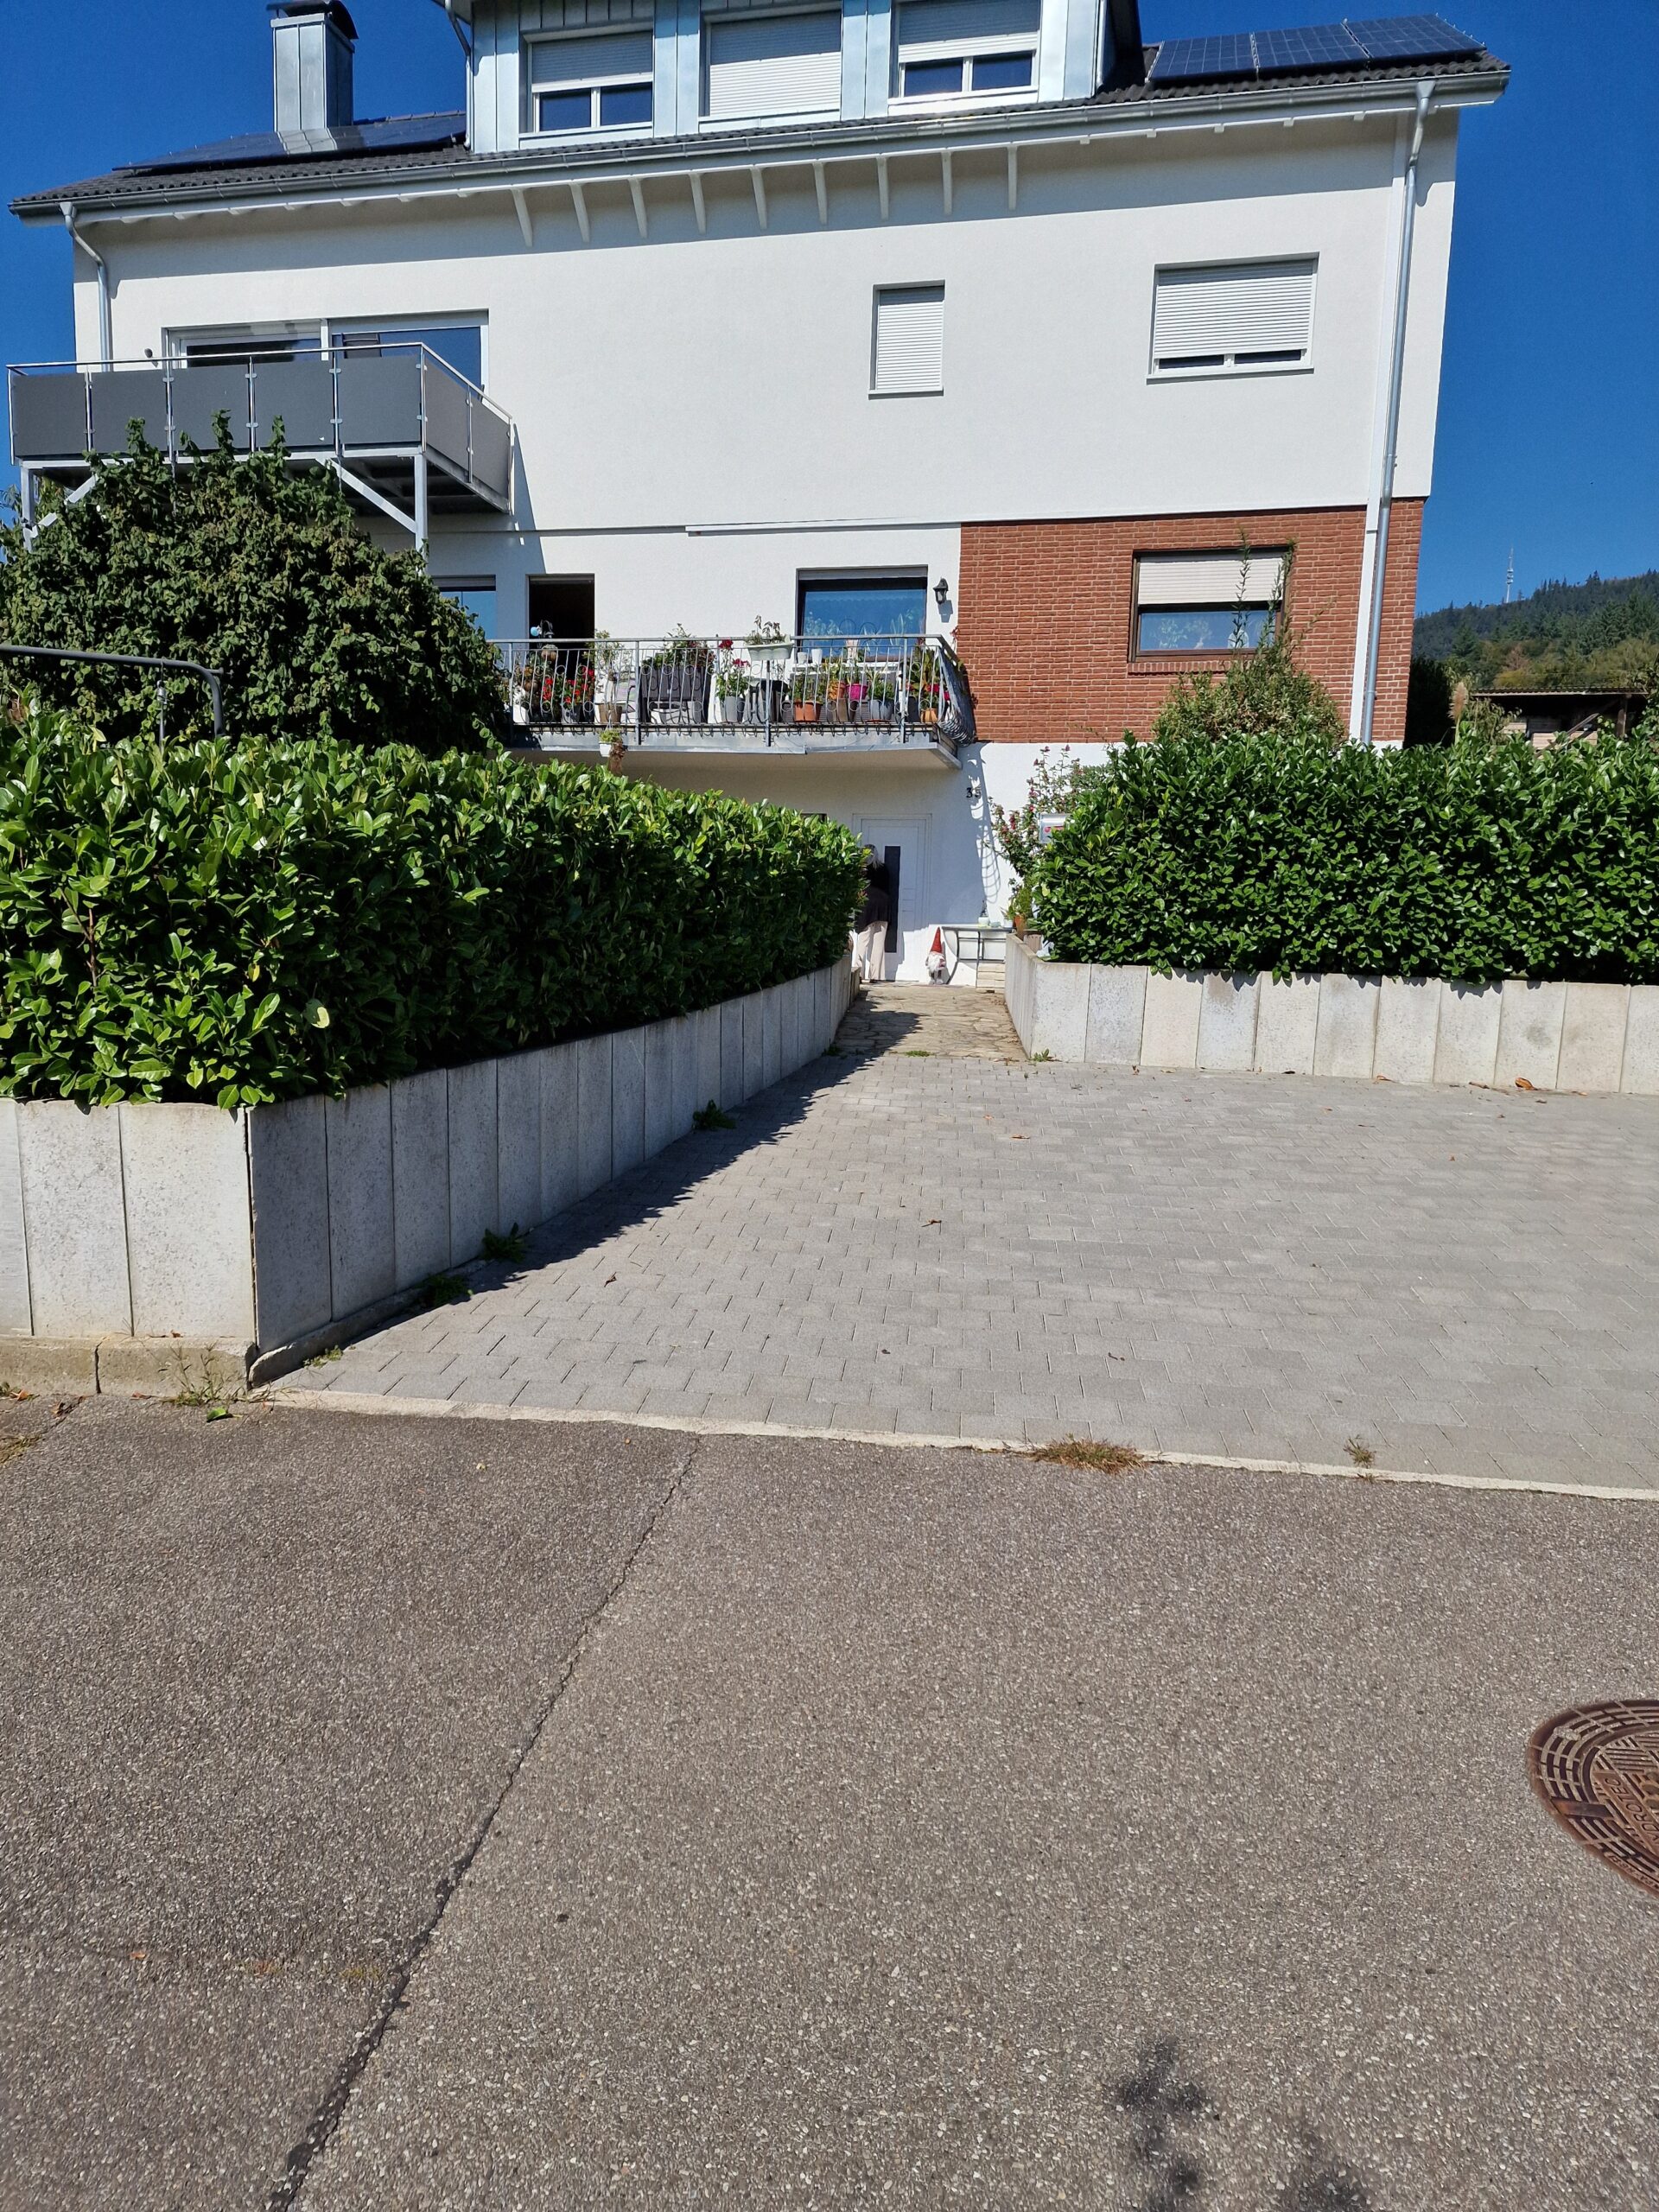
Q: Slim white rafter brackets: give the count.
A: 9